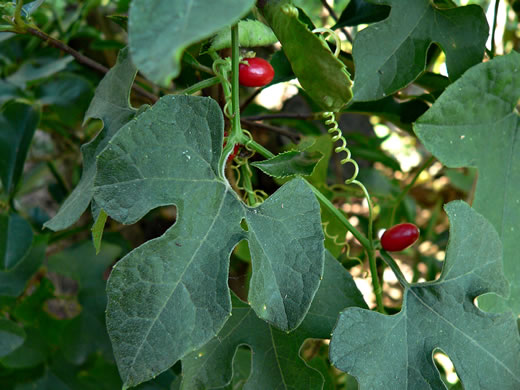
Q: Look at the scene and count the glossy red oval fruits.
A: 3